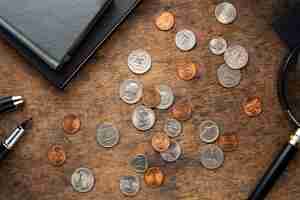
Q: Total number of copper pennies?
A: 10